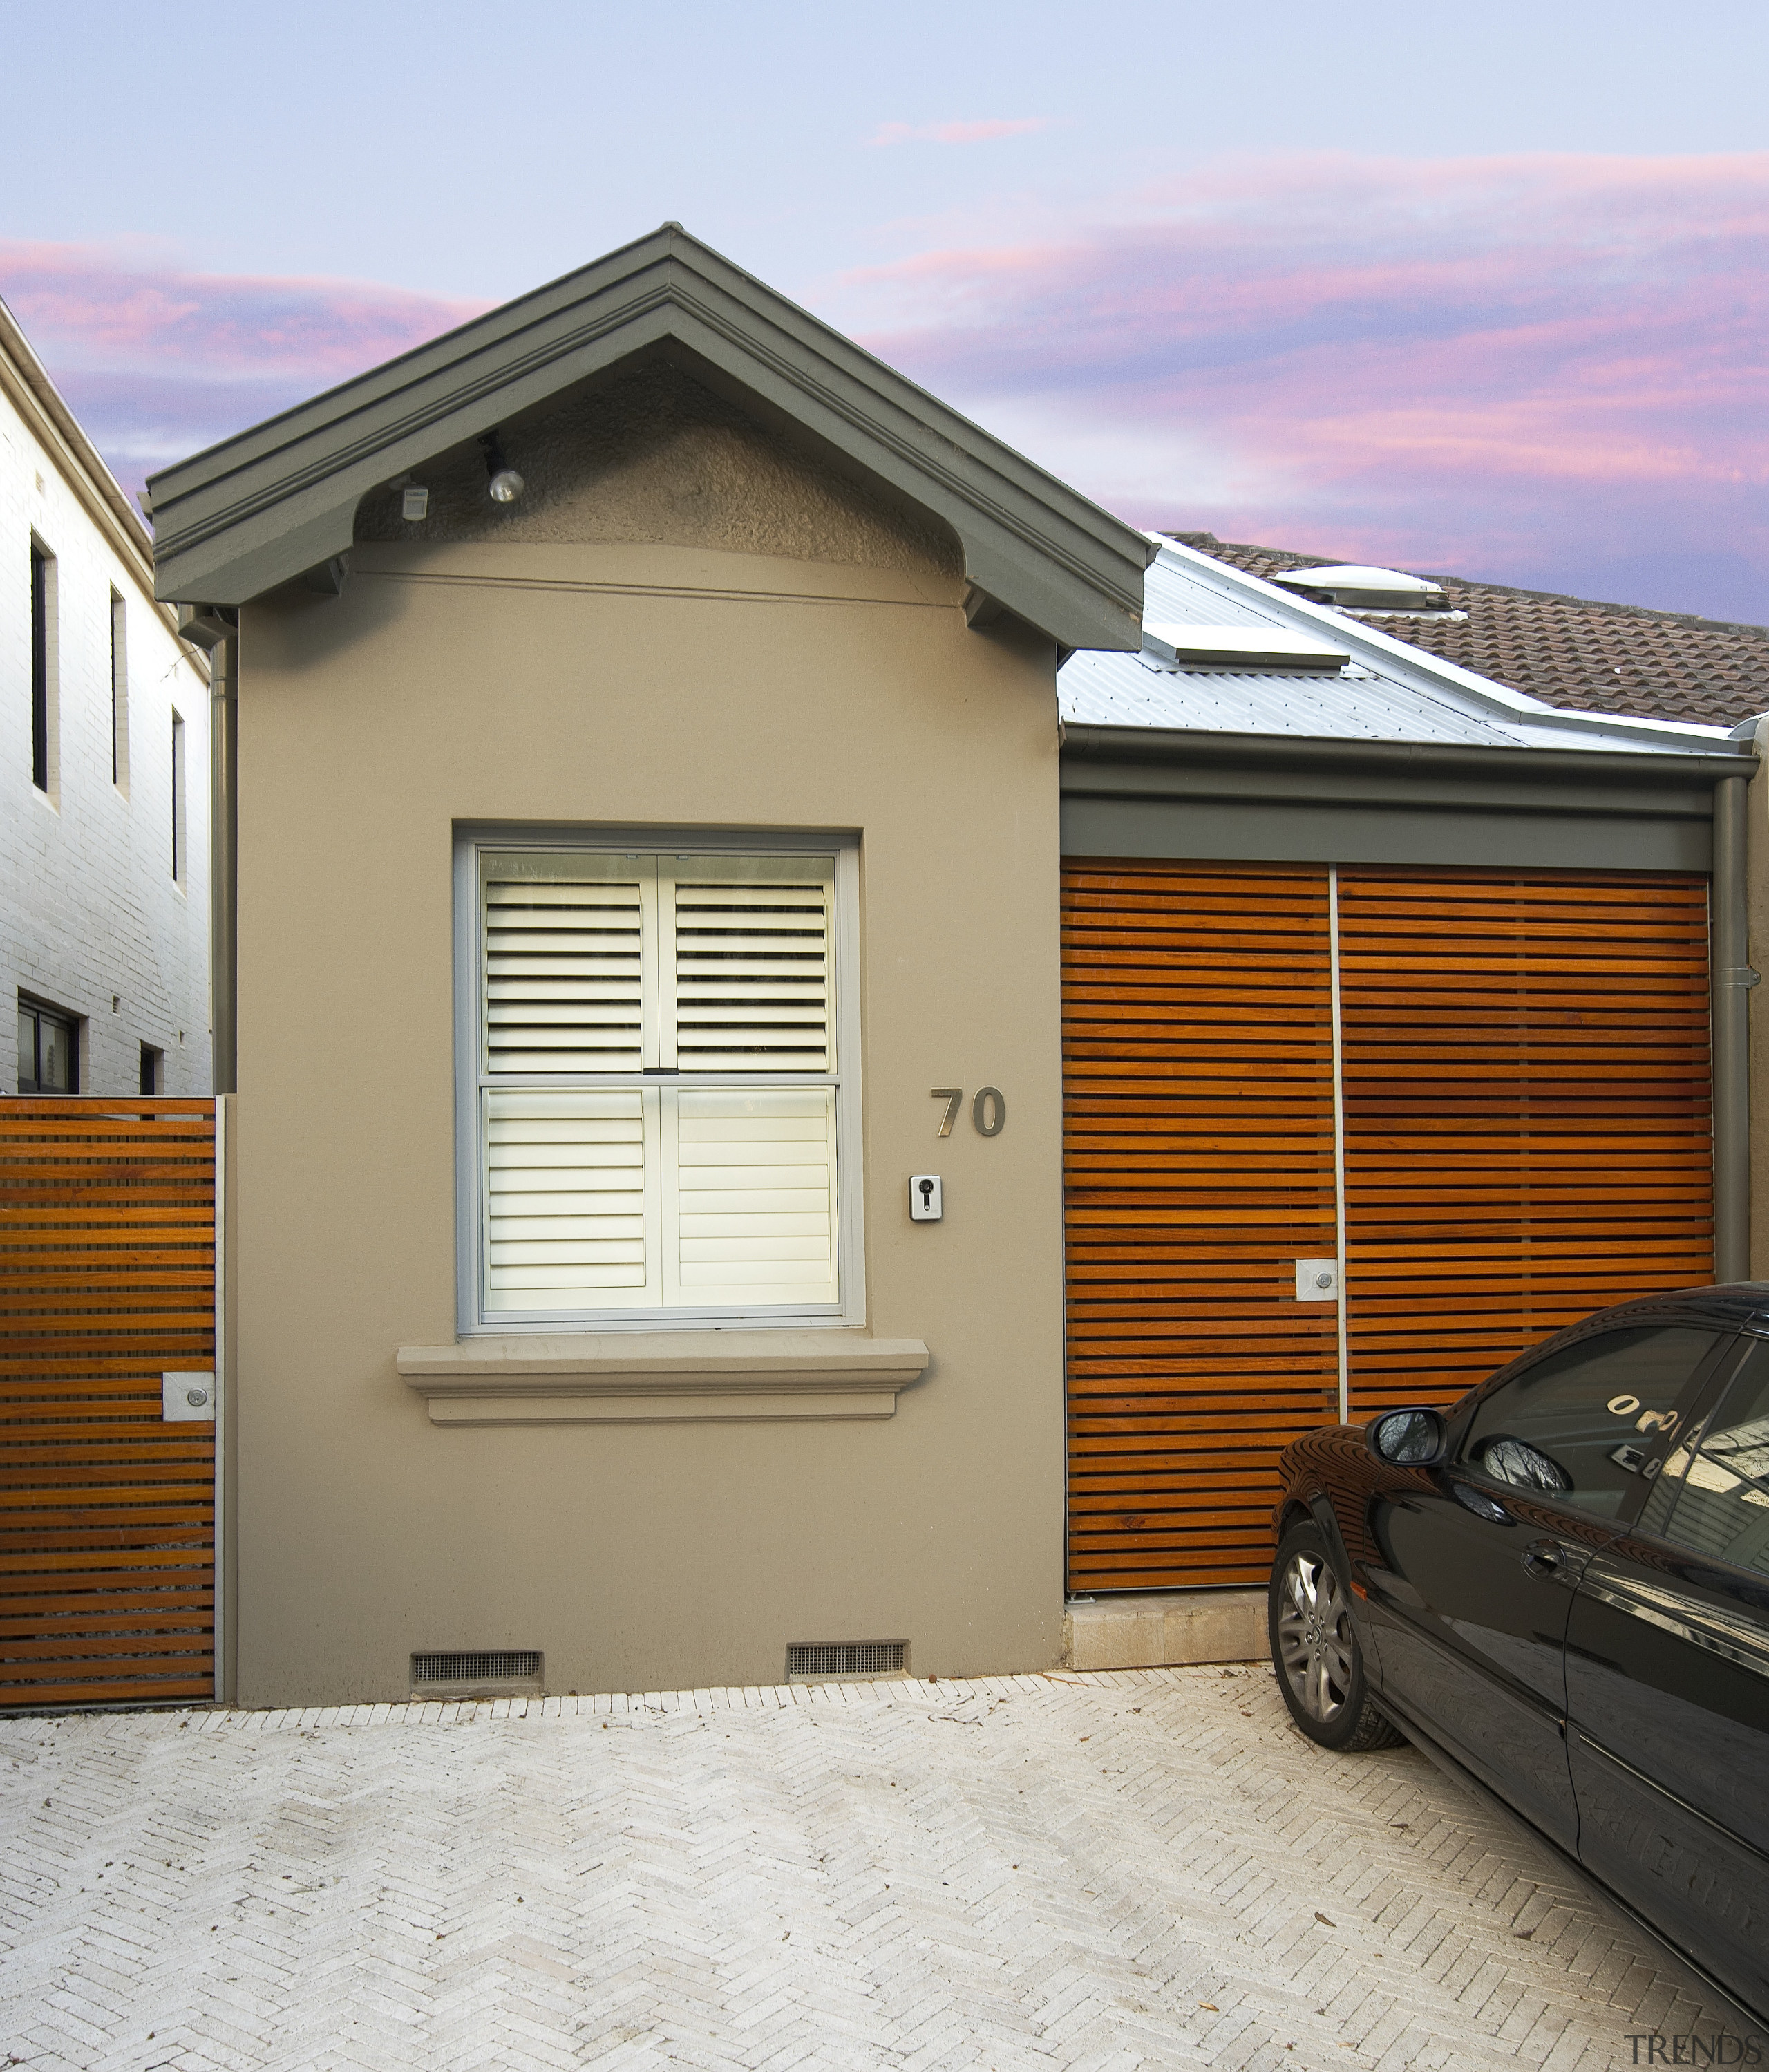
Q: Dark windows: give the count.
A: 5